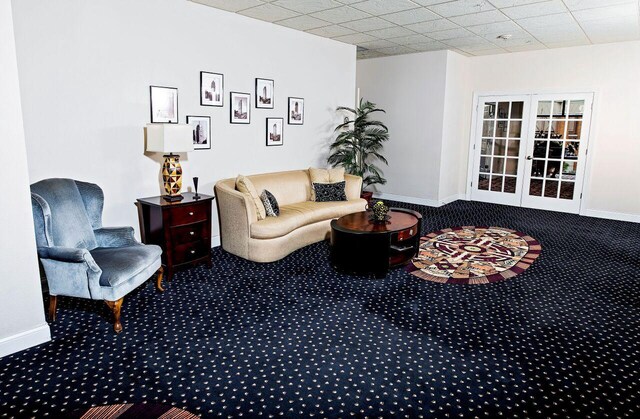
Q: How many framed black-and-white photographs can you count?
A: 7